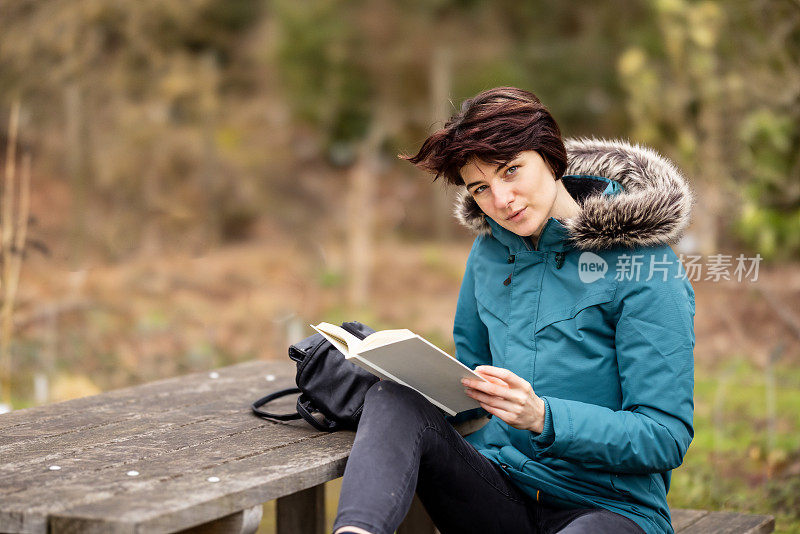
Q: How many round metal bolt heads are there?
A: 5